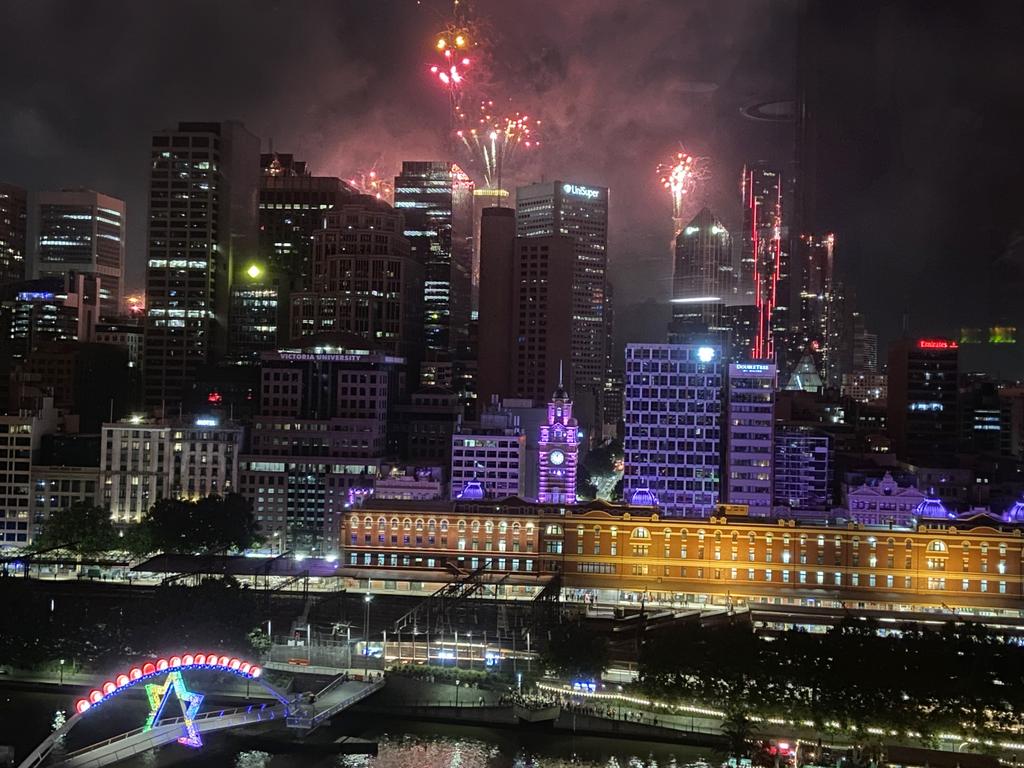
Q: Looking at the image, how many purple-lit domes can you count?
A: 4